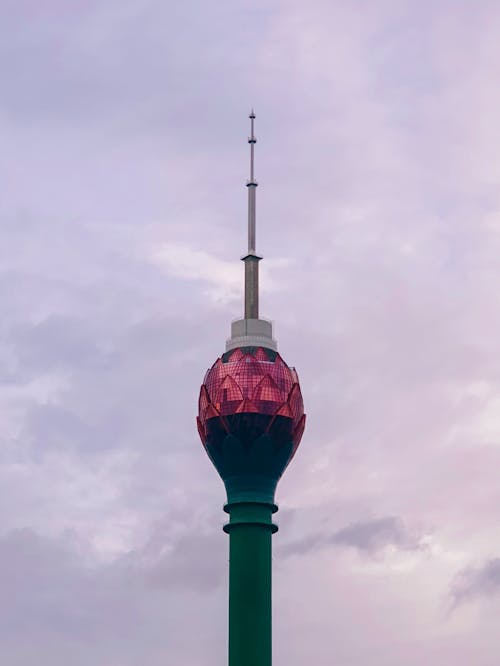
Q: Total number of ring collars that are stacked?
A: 2